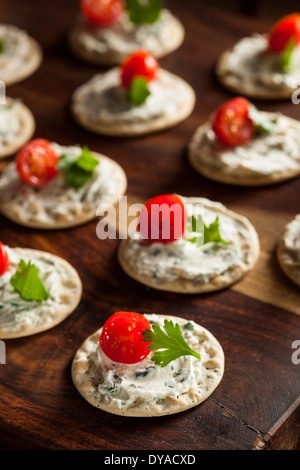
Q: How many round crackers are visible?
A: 11